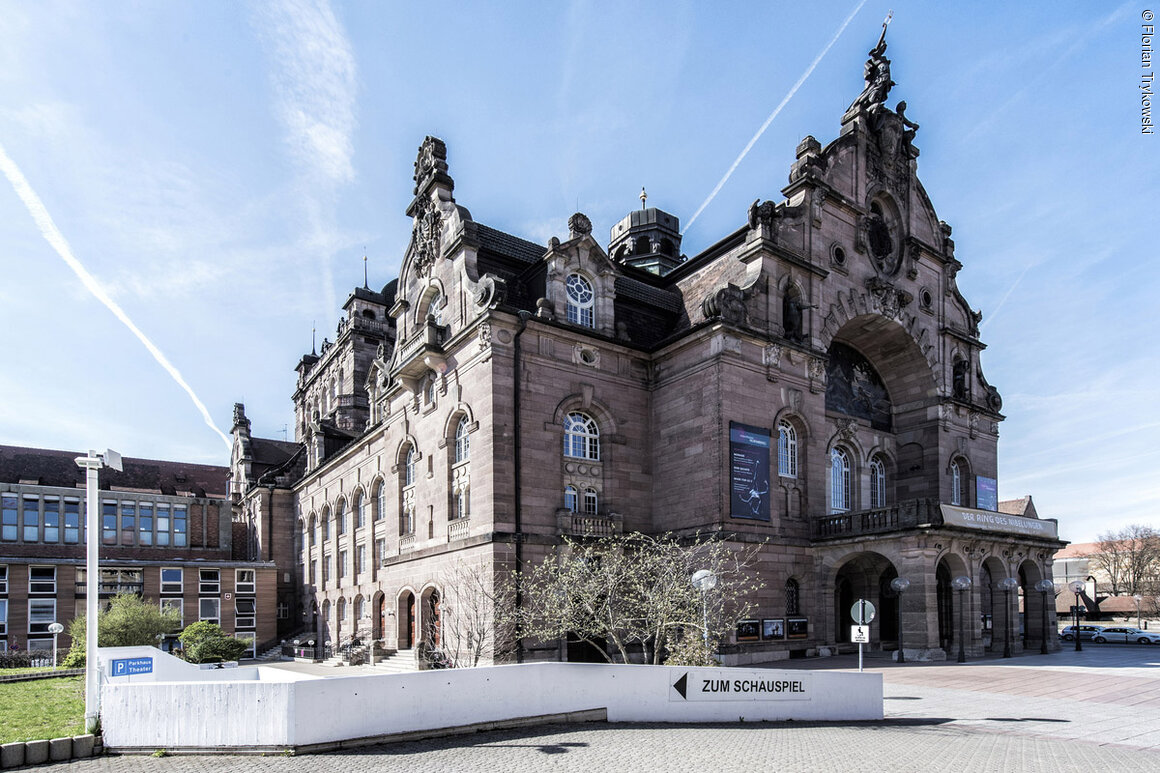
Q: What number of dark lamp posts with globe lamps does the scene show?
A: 5